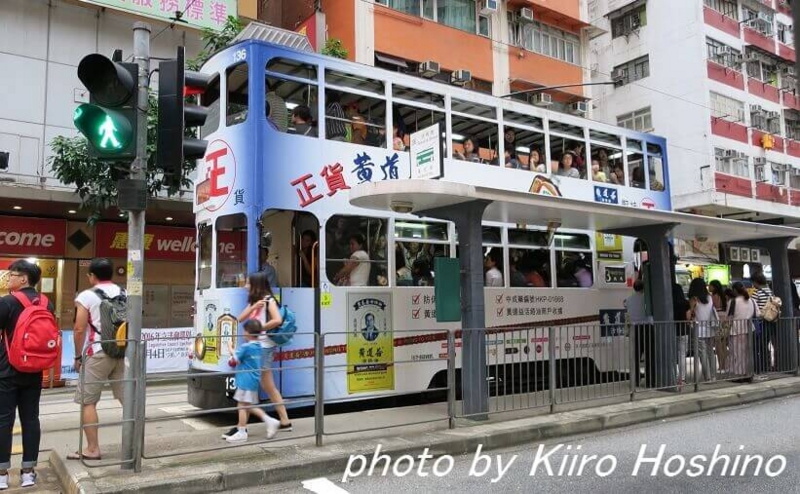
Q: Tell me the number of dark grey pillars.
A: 3